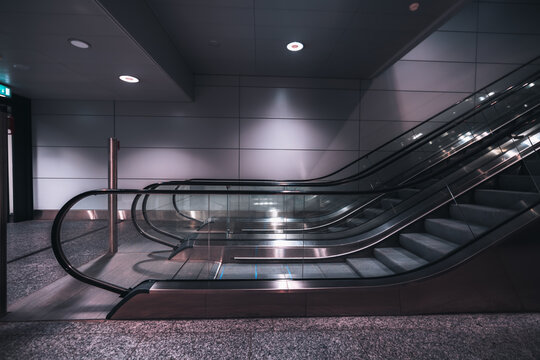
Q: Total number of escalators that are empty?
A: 2